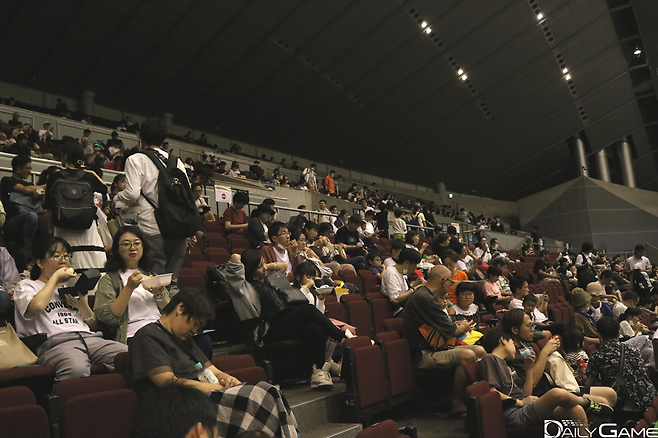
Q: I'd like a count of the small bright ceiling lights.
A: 8